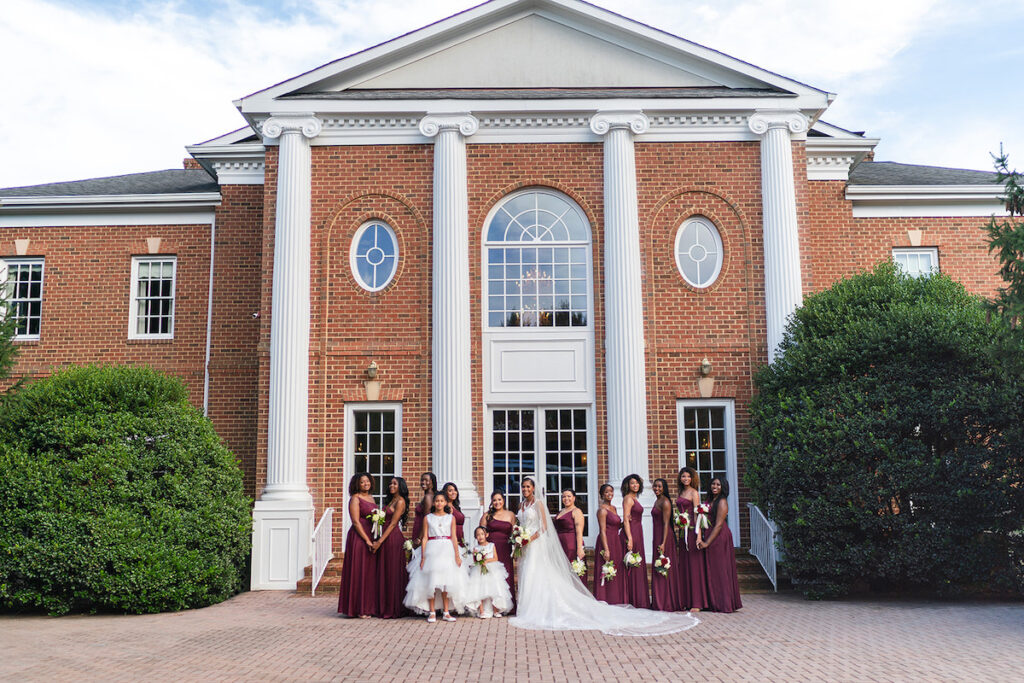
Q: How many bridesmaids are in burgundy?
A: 11